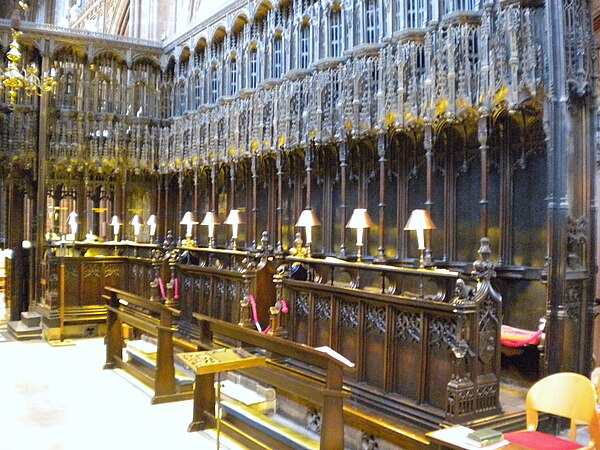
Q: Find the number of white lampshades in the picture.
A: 10